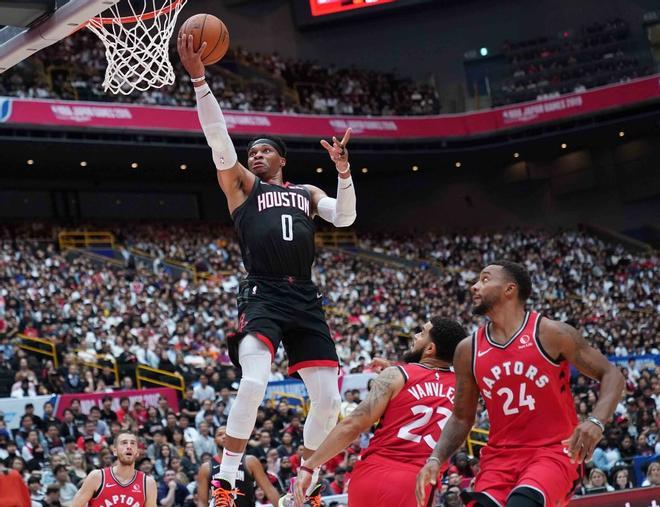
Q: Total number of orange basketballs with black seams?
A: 1